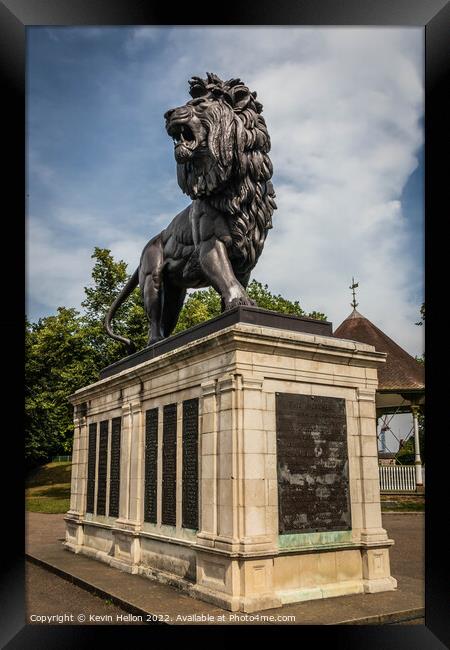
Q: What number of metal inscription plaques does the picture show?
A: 7